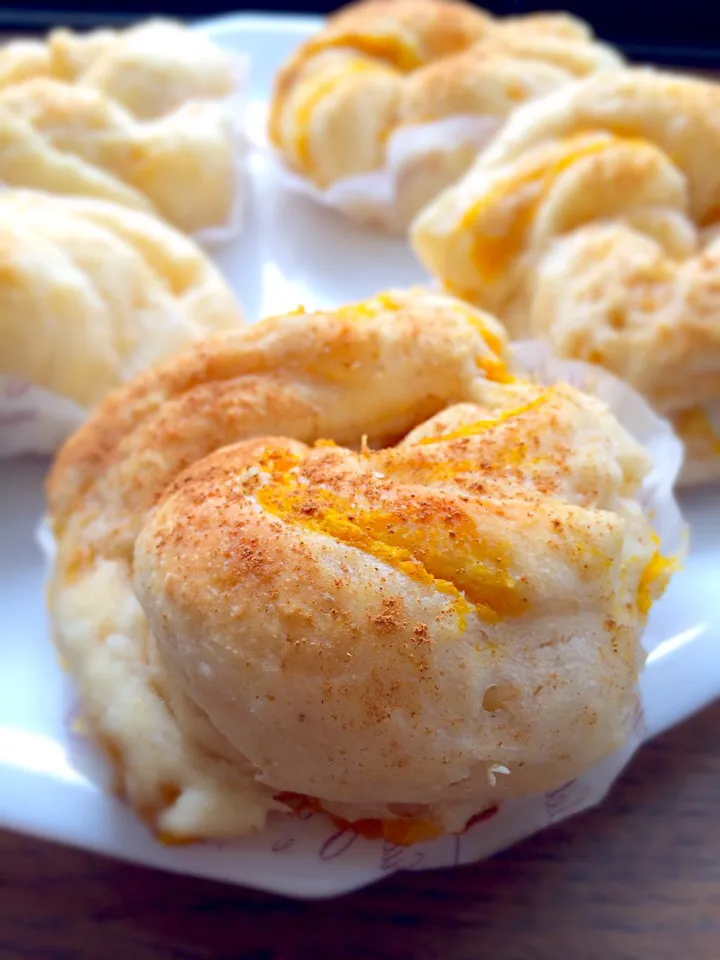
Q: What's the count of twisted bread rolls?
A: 5